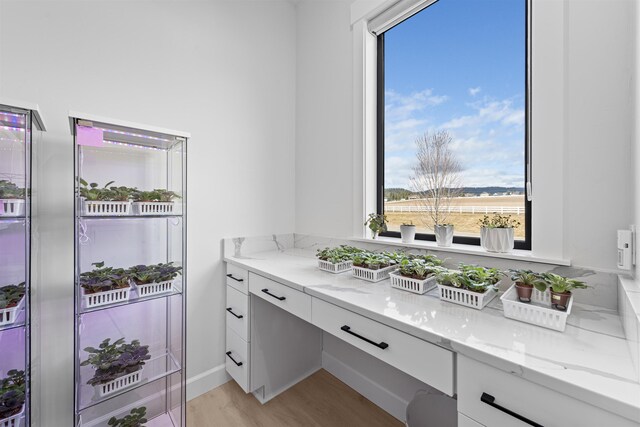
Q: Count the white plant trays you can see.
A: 13